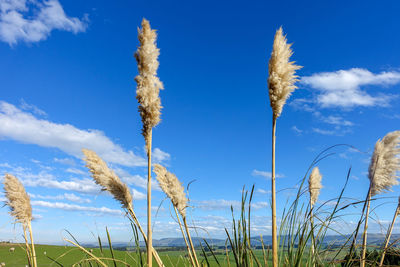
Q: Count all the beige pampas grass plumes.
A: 7